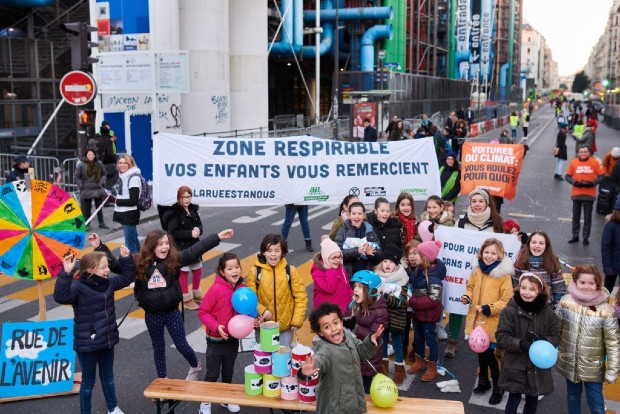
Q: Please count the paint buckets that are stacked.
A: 8